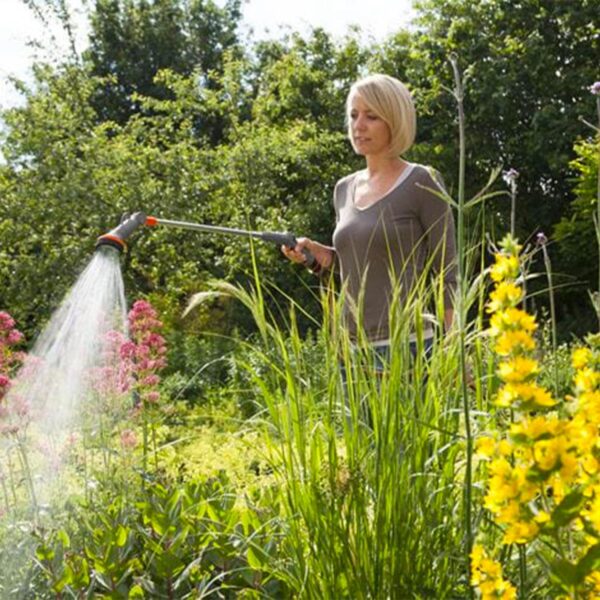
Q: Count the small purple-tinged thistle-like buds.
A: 3